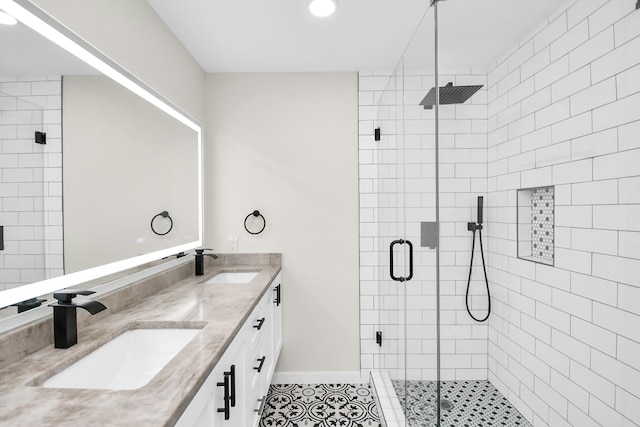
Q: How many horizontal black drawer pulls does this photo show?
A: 3